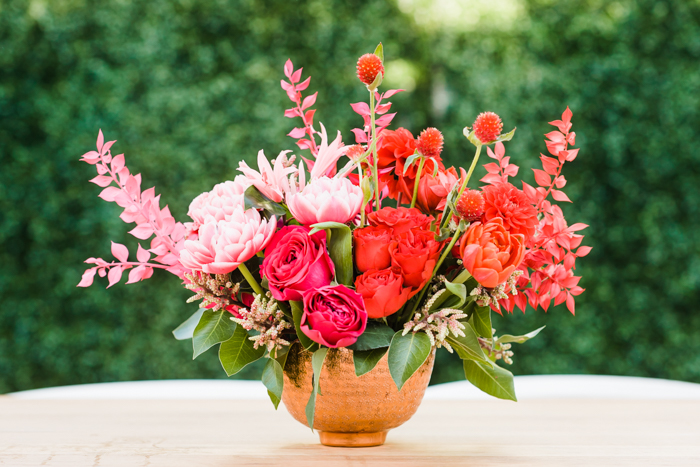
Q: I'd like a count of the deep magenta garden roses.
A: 2